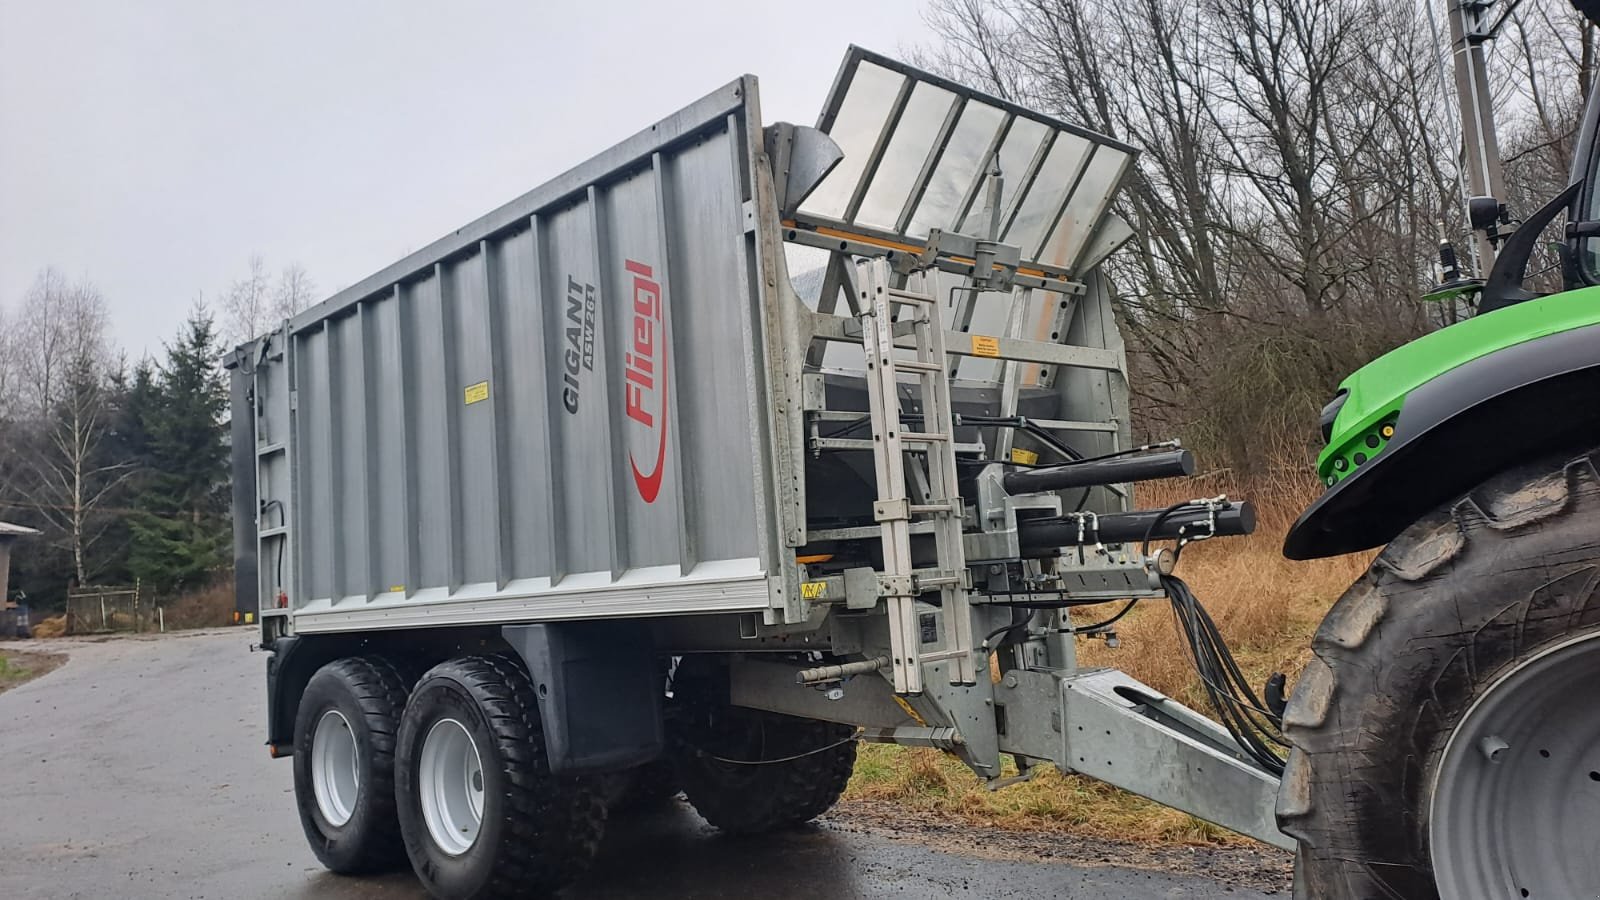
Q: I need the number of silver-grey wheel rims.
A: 3